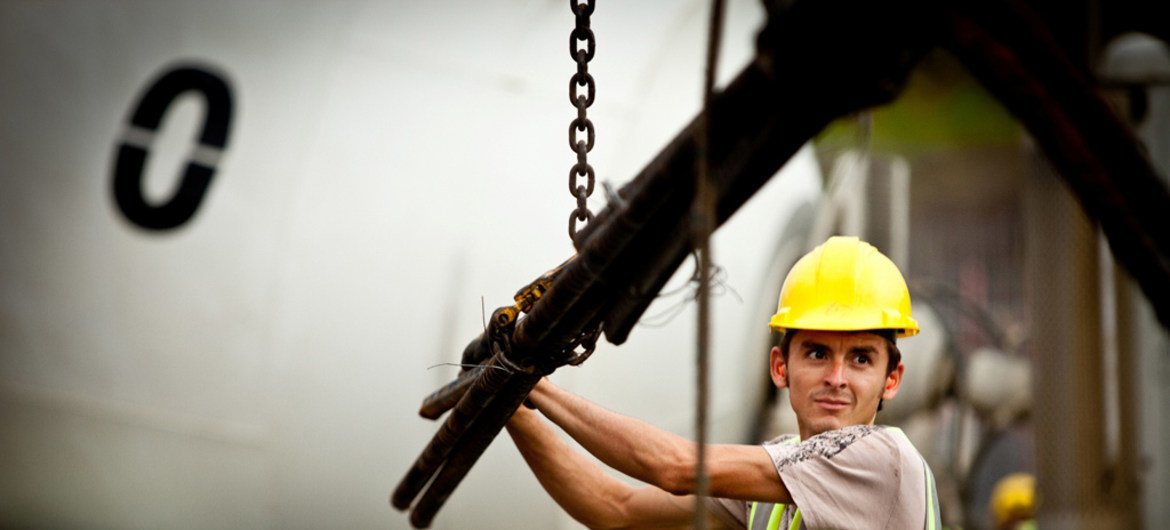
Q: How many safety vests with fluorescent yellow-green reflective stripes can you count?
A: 1